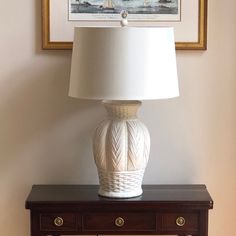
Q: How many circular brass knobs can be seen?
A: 3